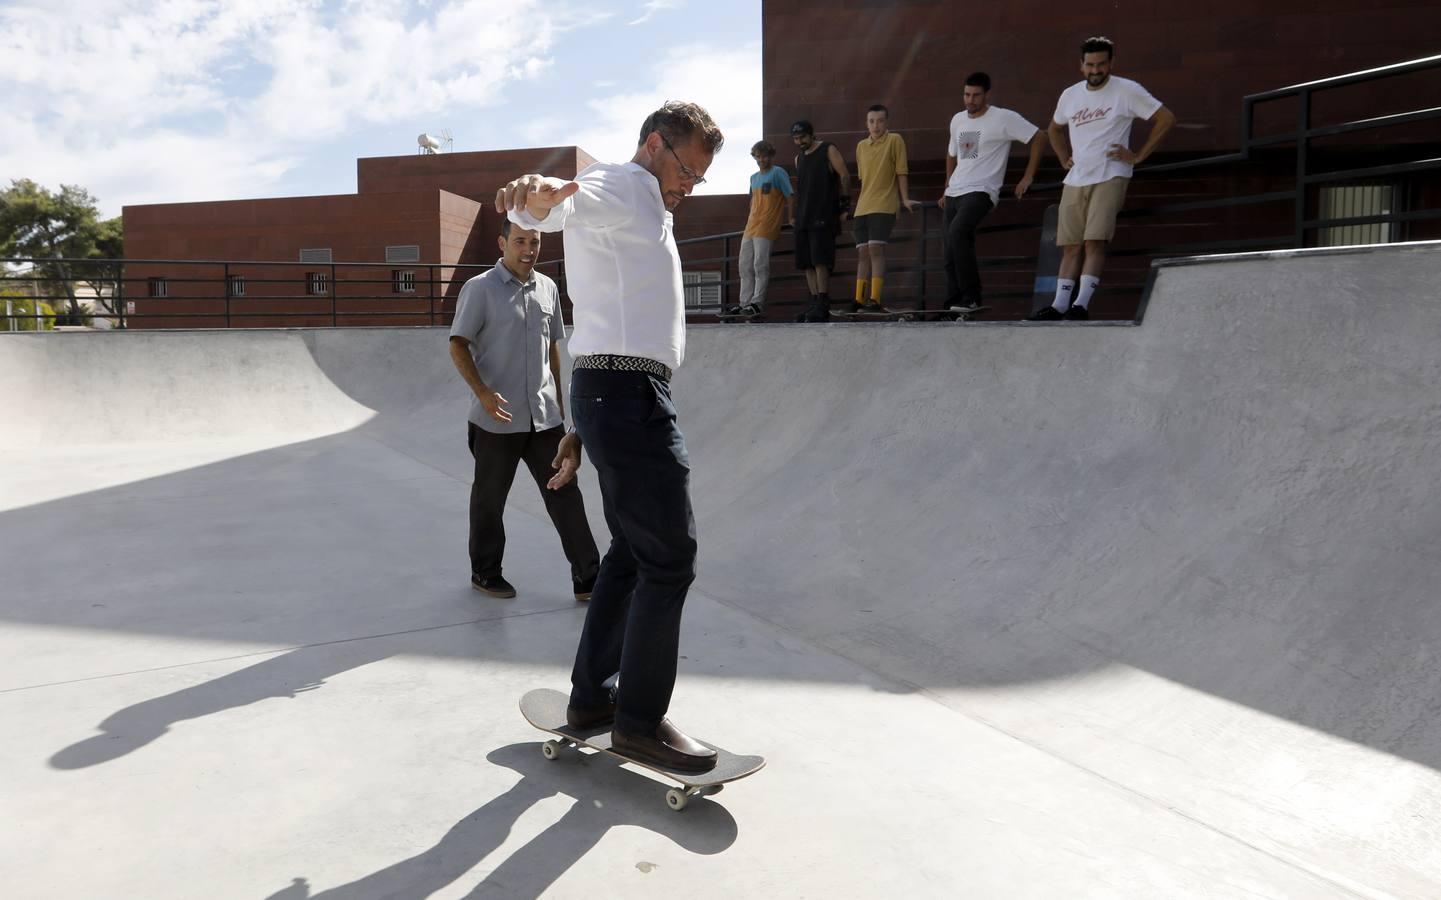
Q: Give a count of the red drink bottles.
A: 0